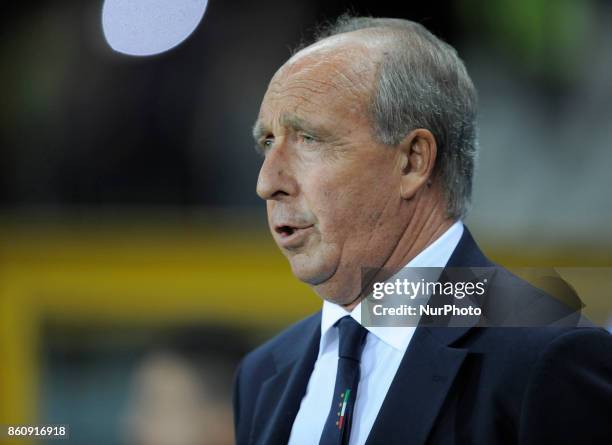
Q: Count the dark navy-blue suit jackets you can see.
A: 1